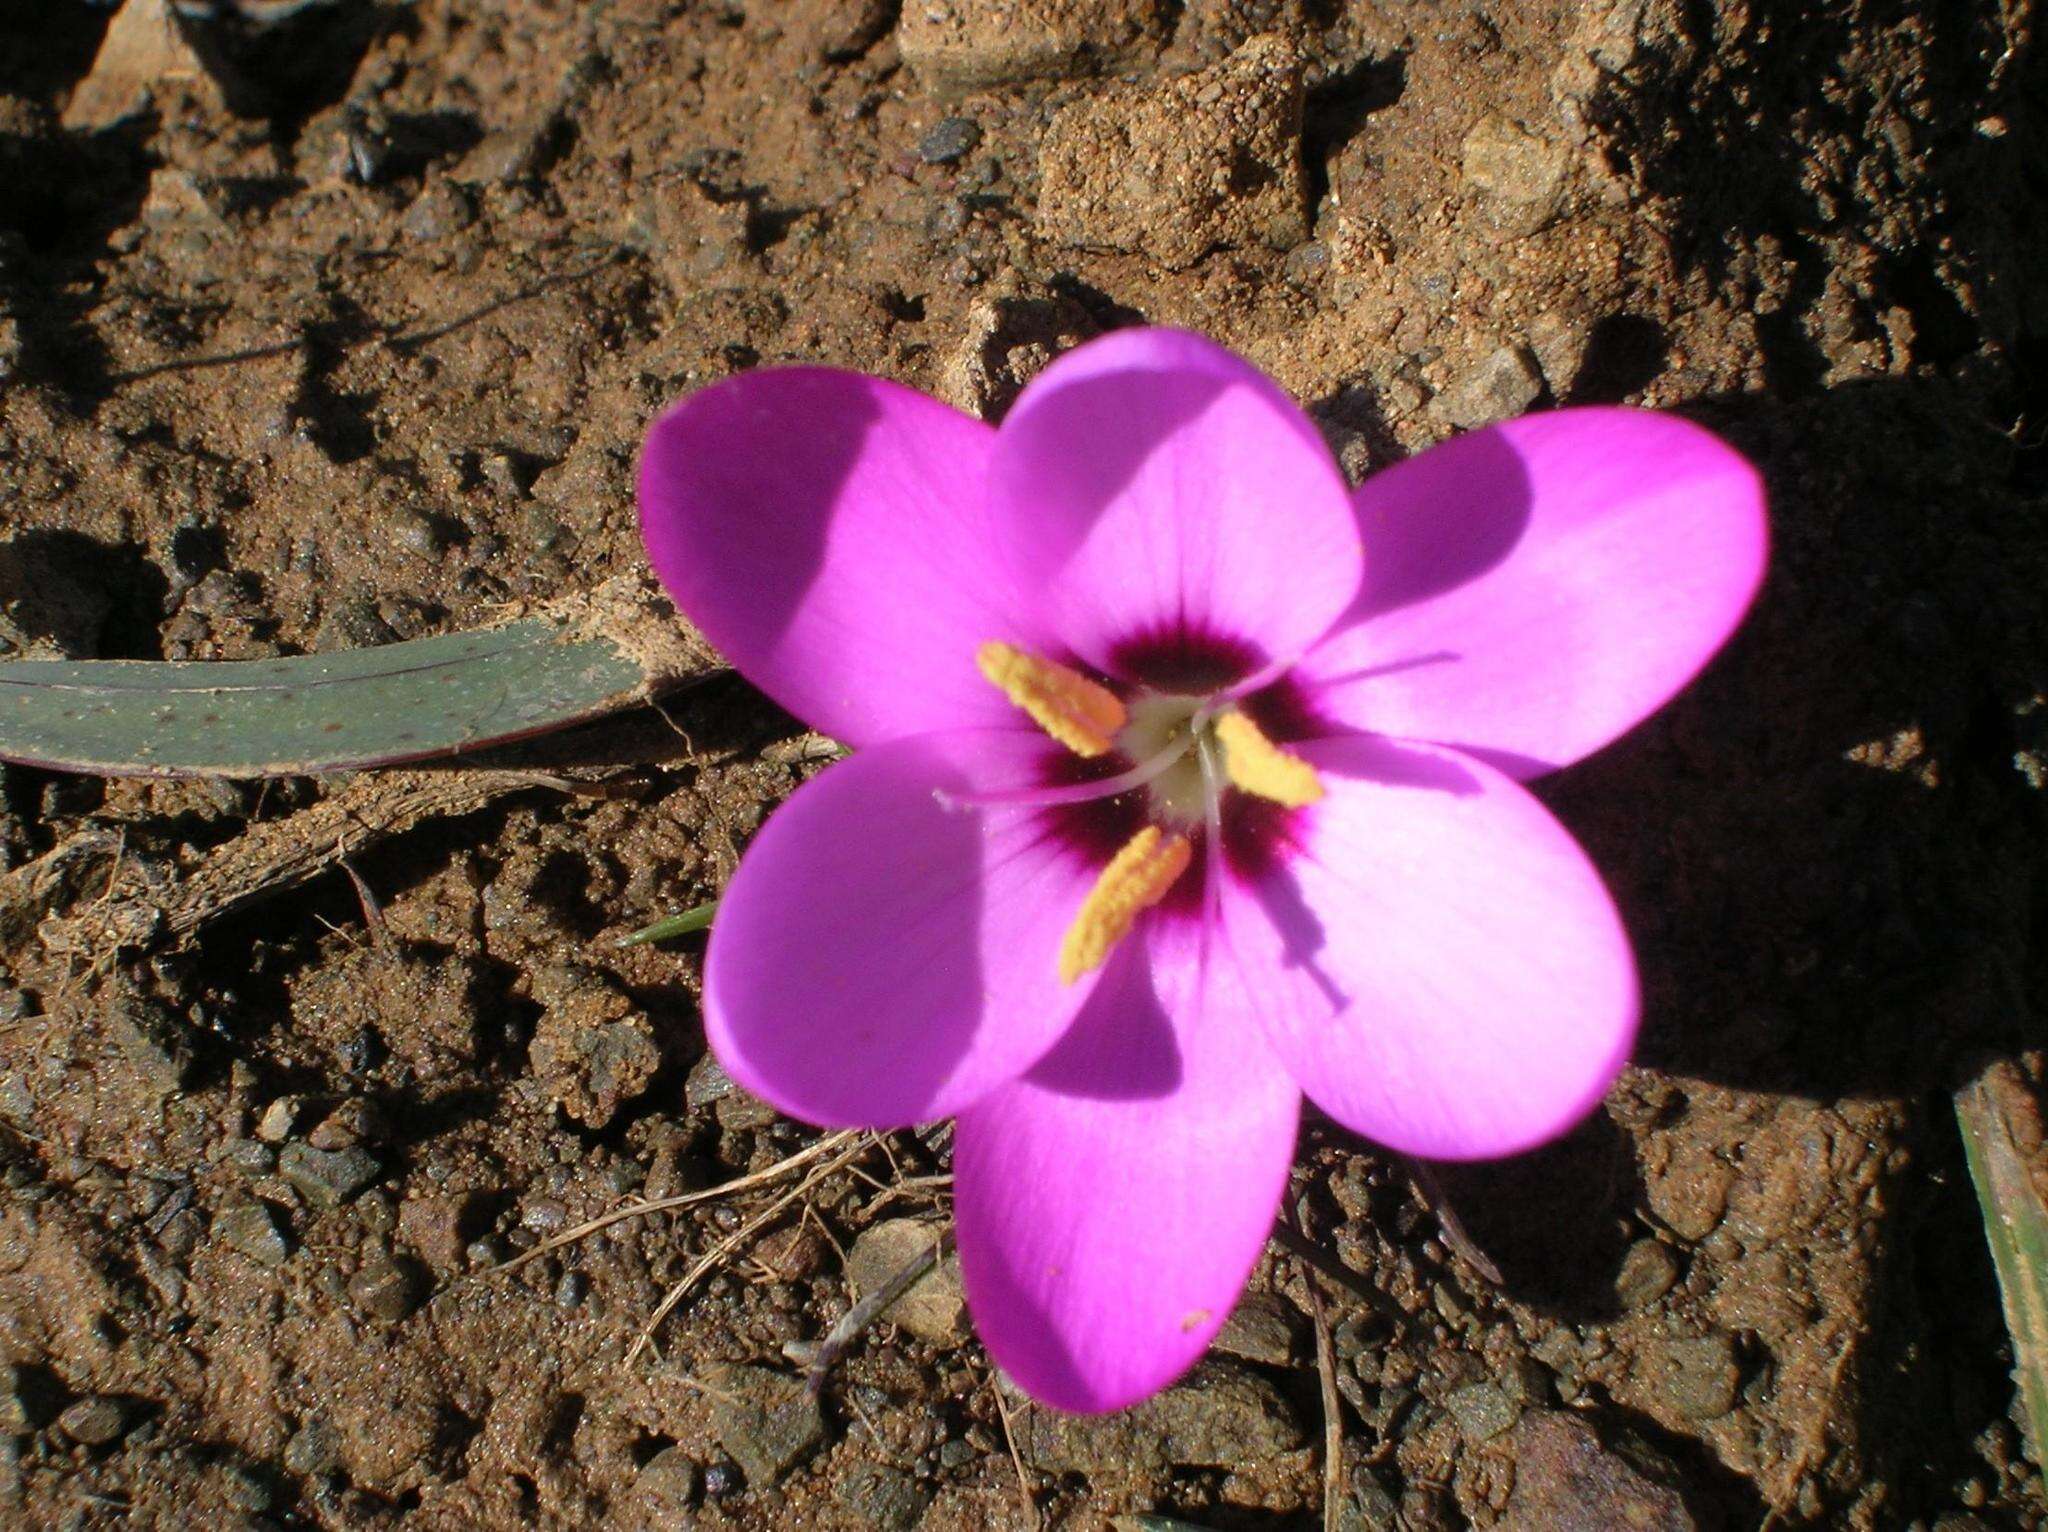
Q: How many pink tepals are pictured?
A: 6